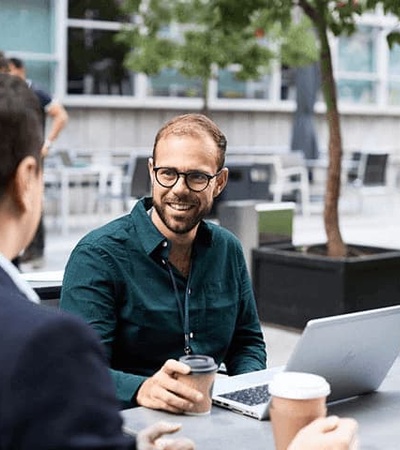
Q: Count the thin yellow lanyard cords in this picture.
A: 0